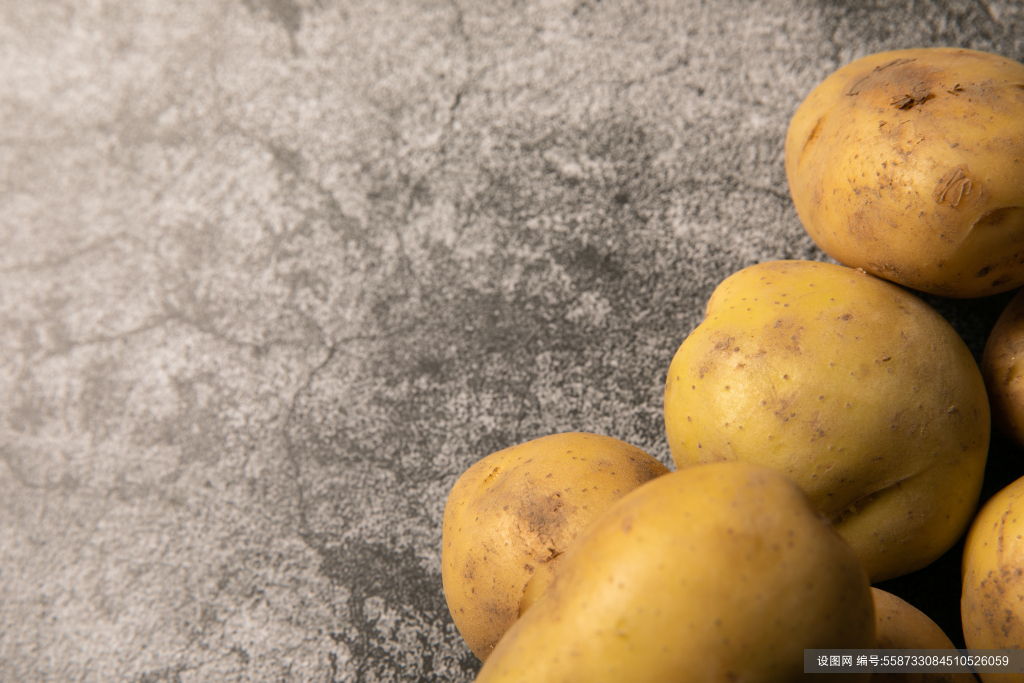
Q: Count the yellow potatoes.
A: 7